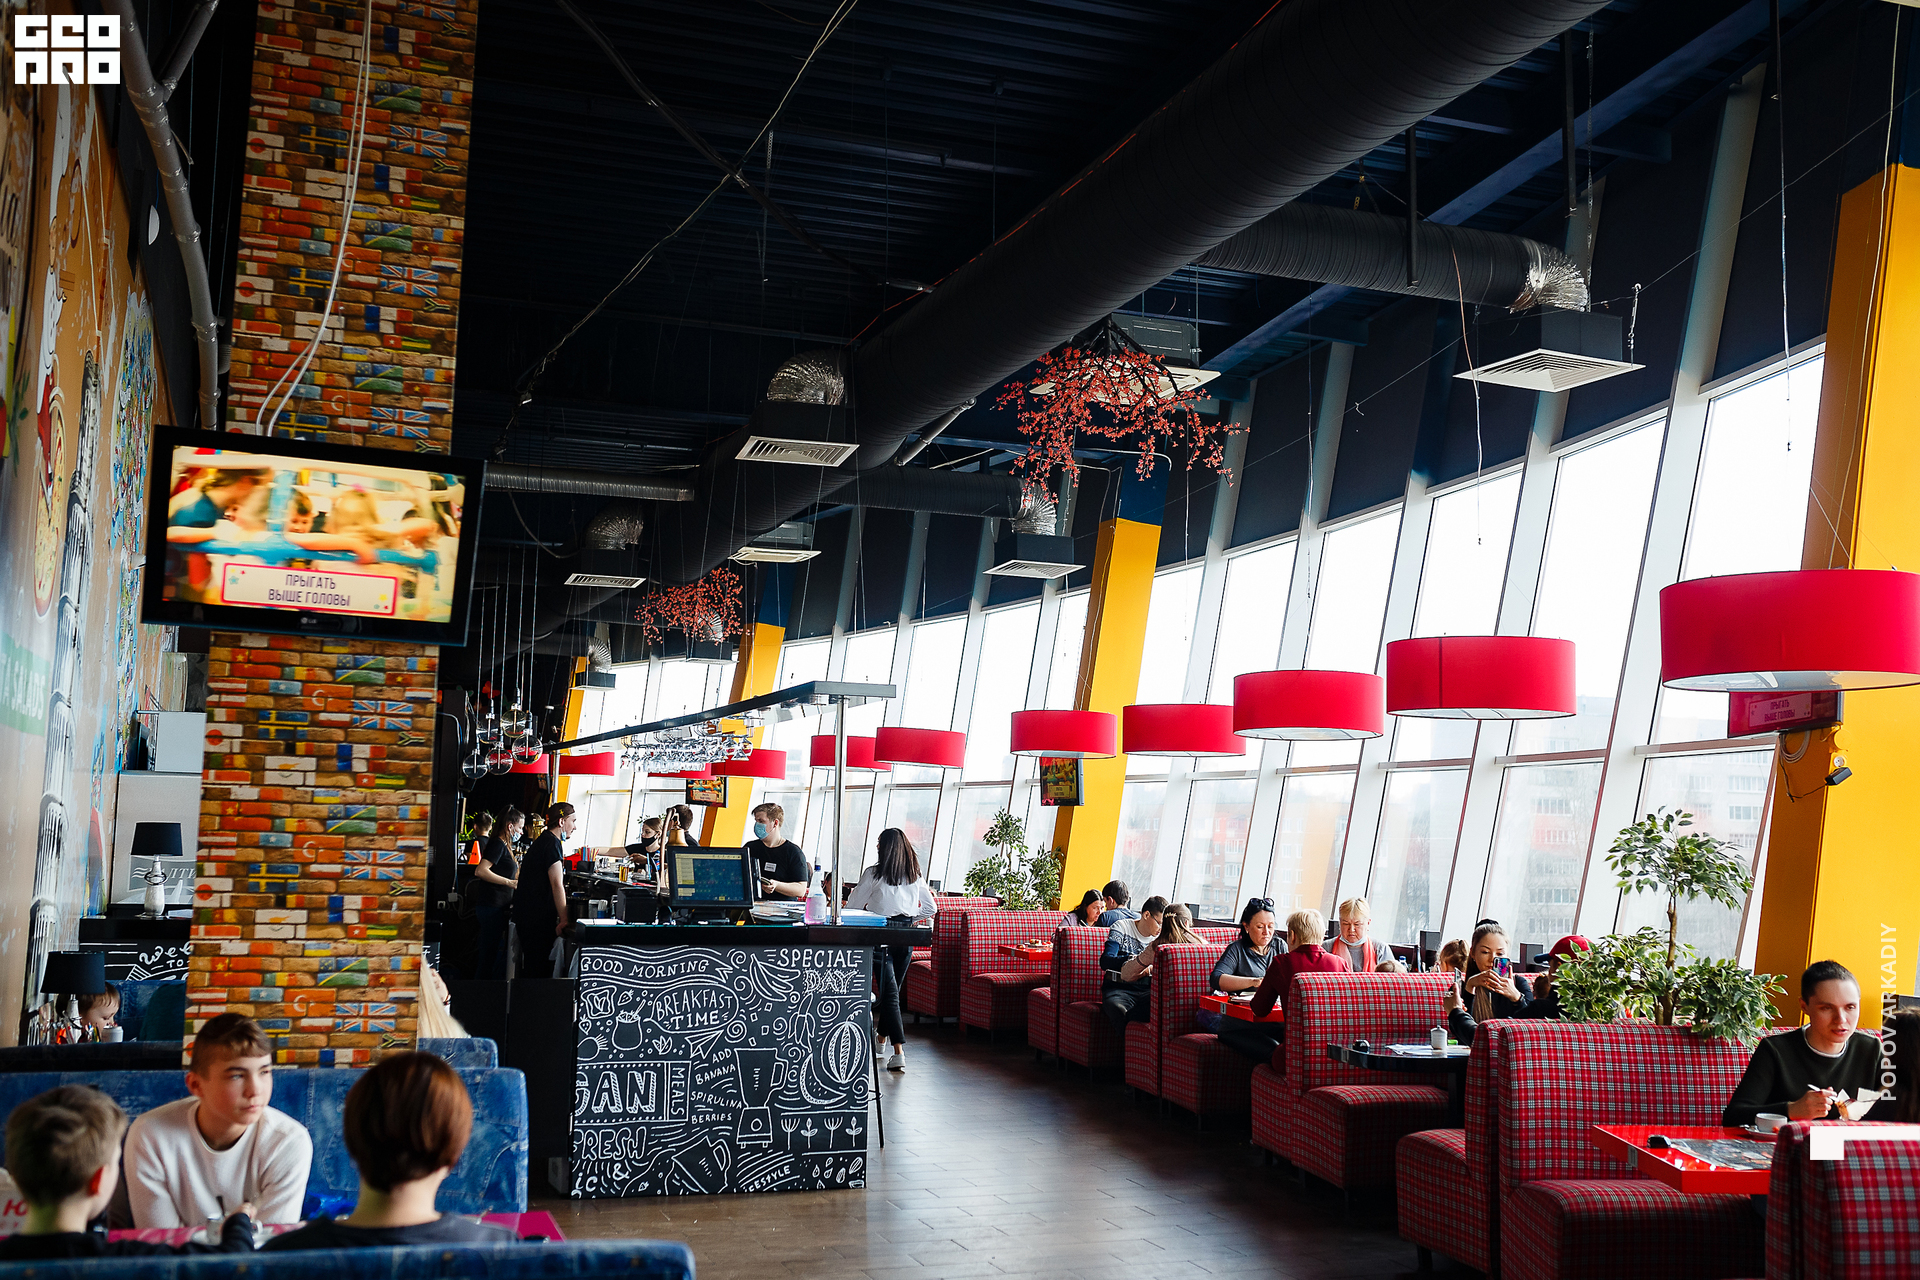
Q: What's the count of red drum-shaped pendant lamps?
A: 11